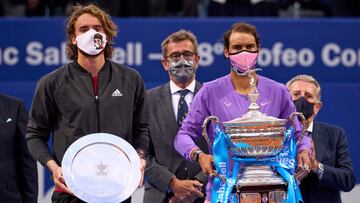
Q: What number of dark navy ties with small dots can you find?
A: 1